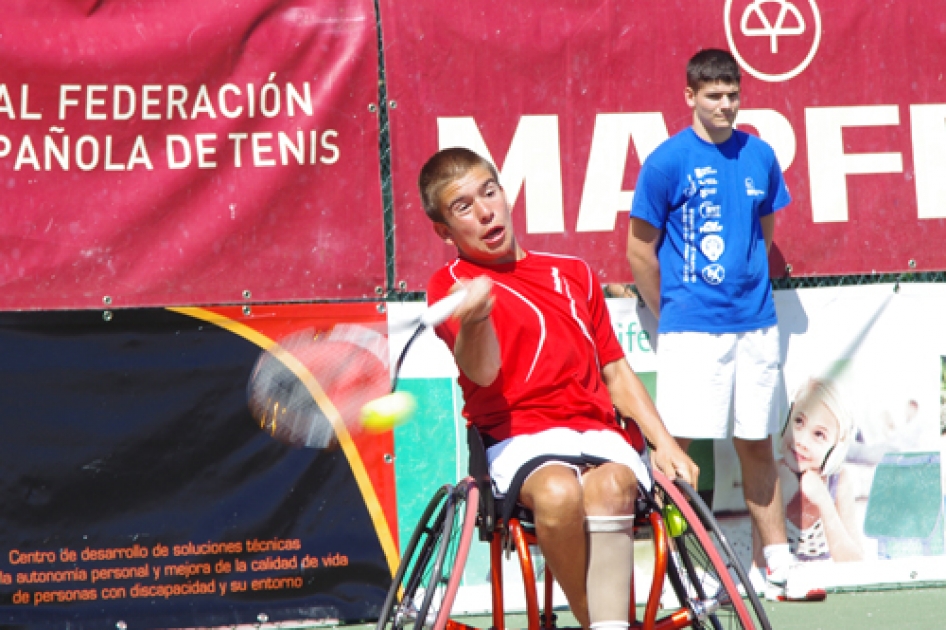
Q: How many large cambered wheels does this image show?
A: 2